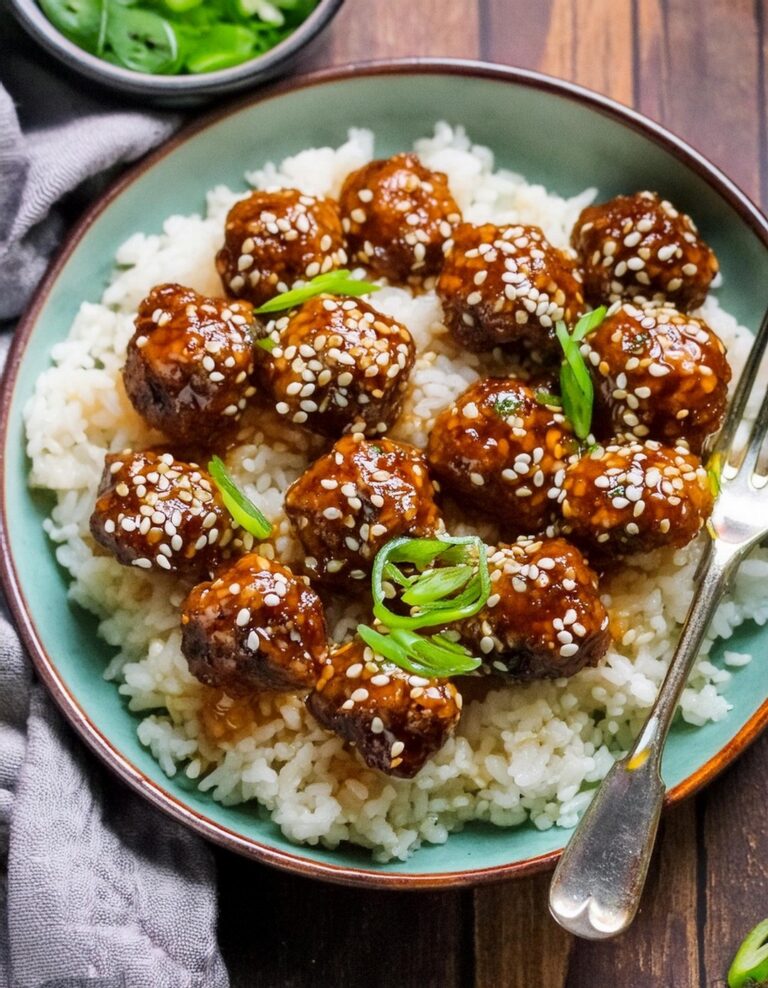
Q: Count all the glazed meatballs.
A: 14